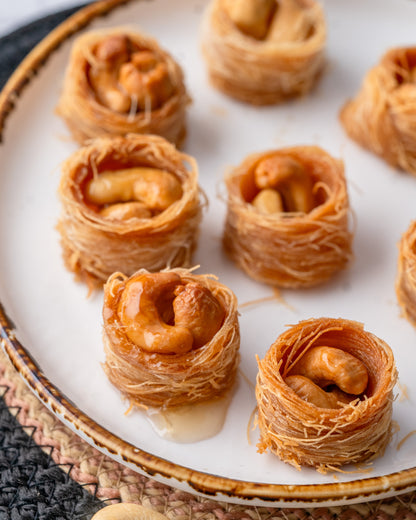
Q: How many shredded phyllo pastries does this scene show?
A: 8